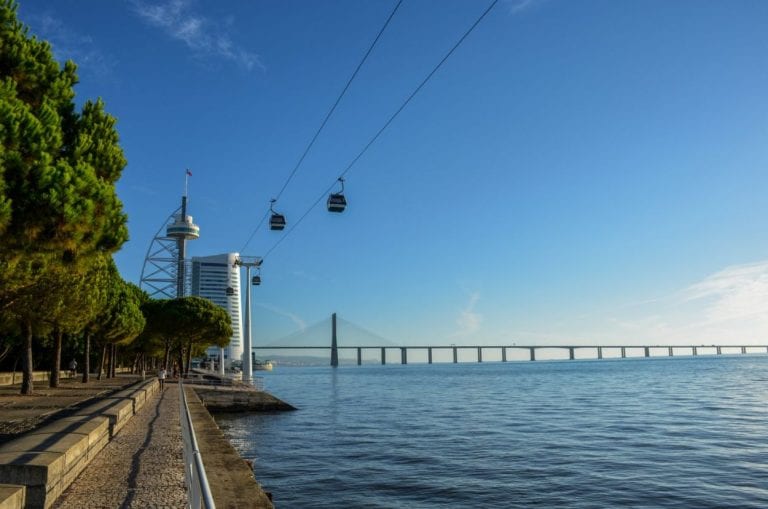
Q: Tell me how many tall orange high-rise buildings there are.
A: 0